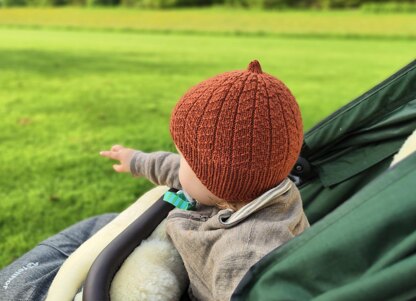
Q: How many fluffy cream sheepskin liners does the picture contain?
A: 1